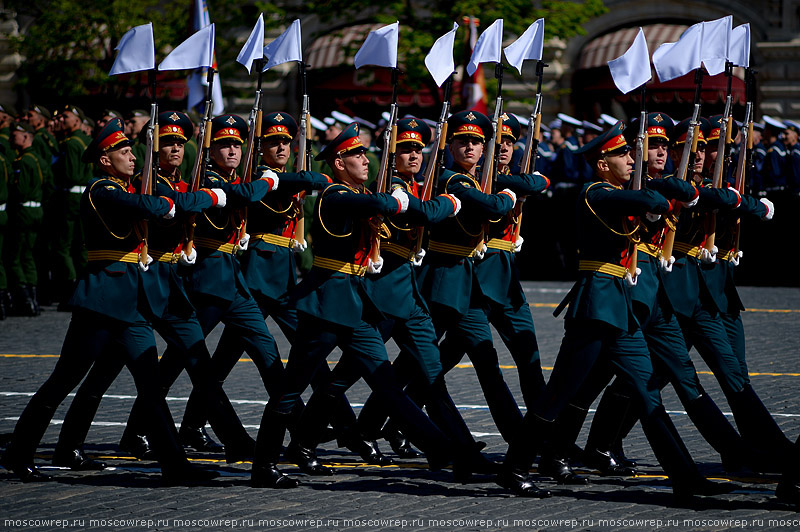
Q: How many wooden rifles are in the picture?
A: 12